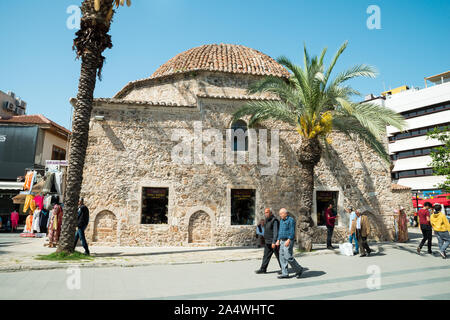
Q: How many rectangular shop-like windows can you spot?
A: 3